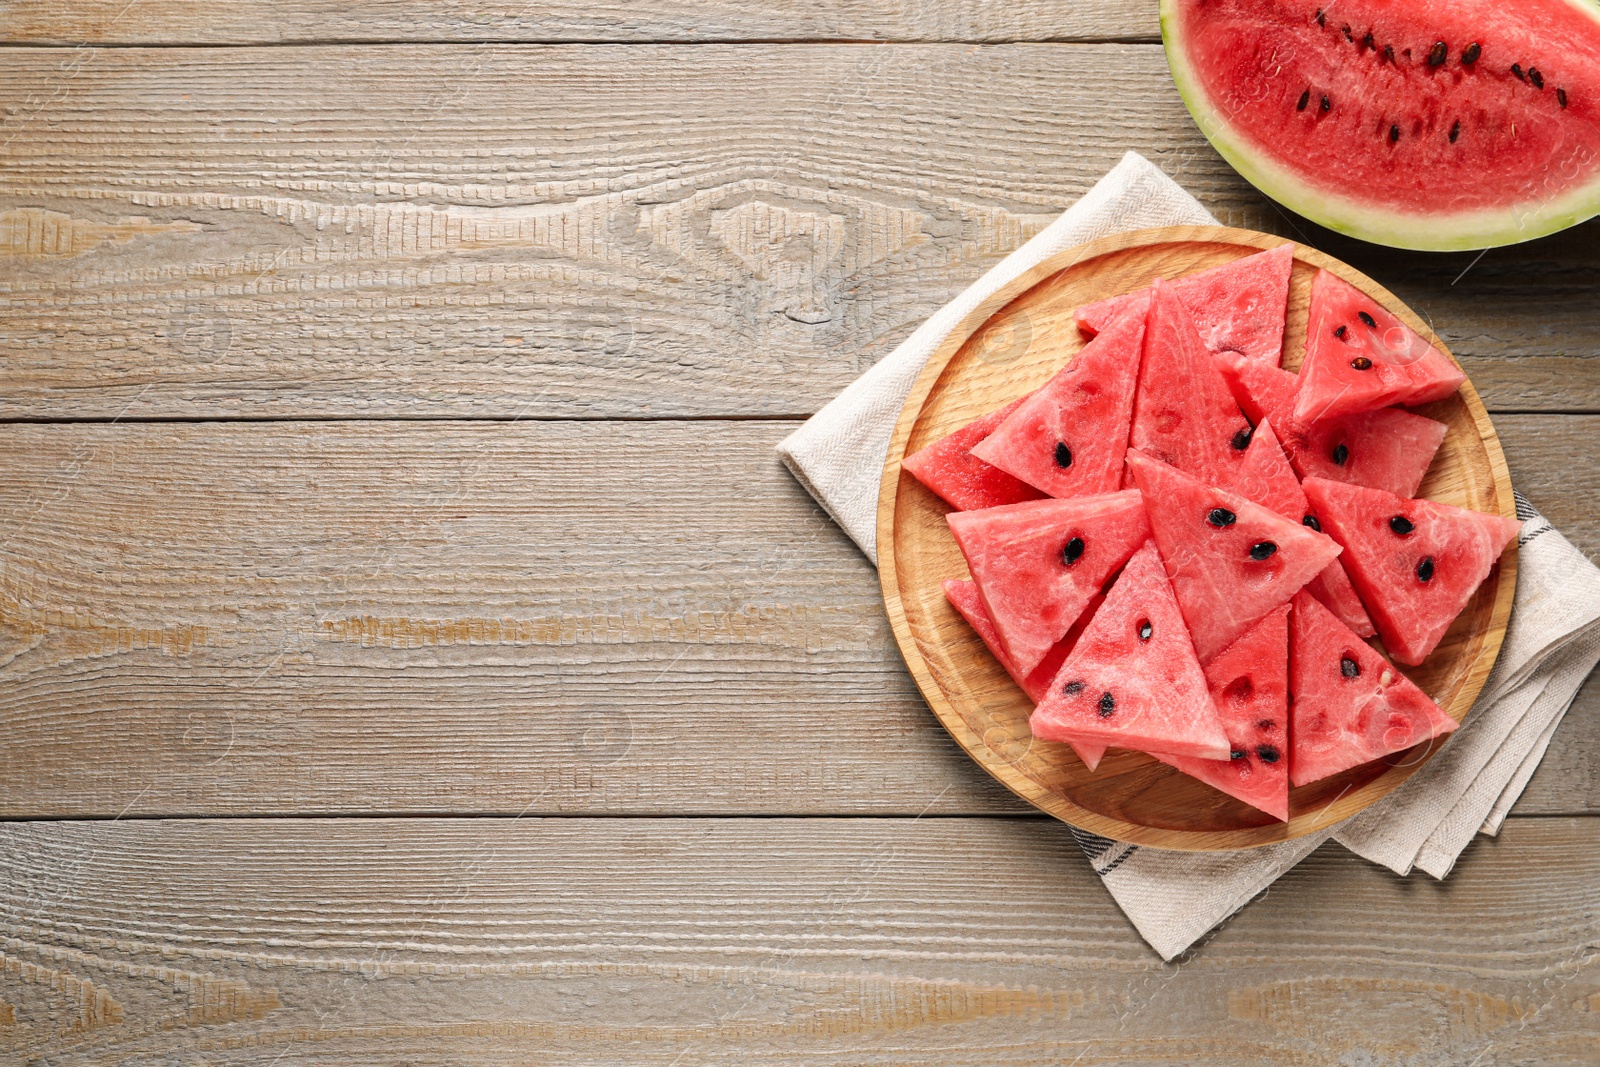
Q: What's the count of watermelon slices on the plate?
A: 14